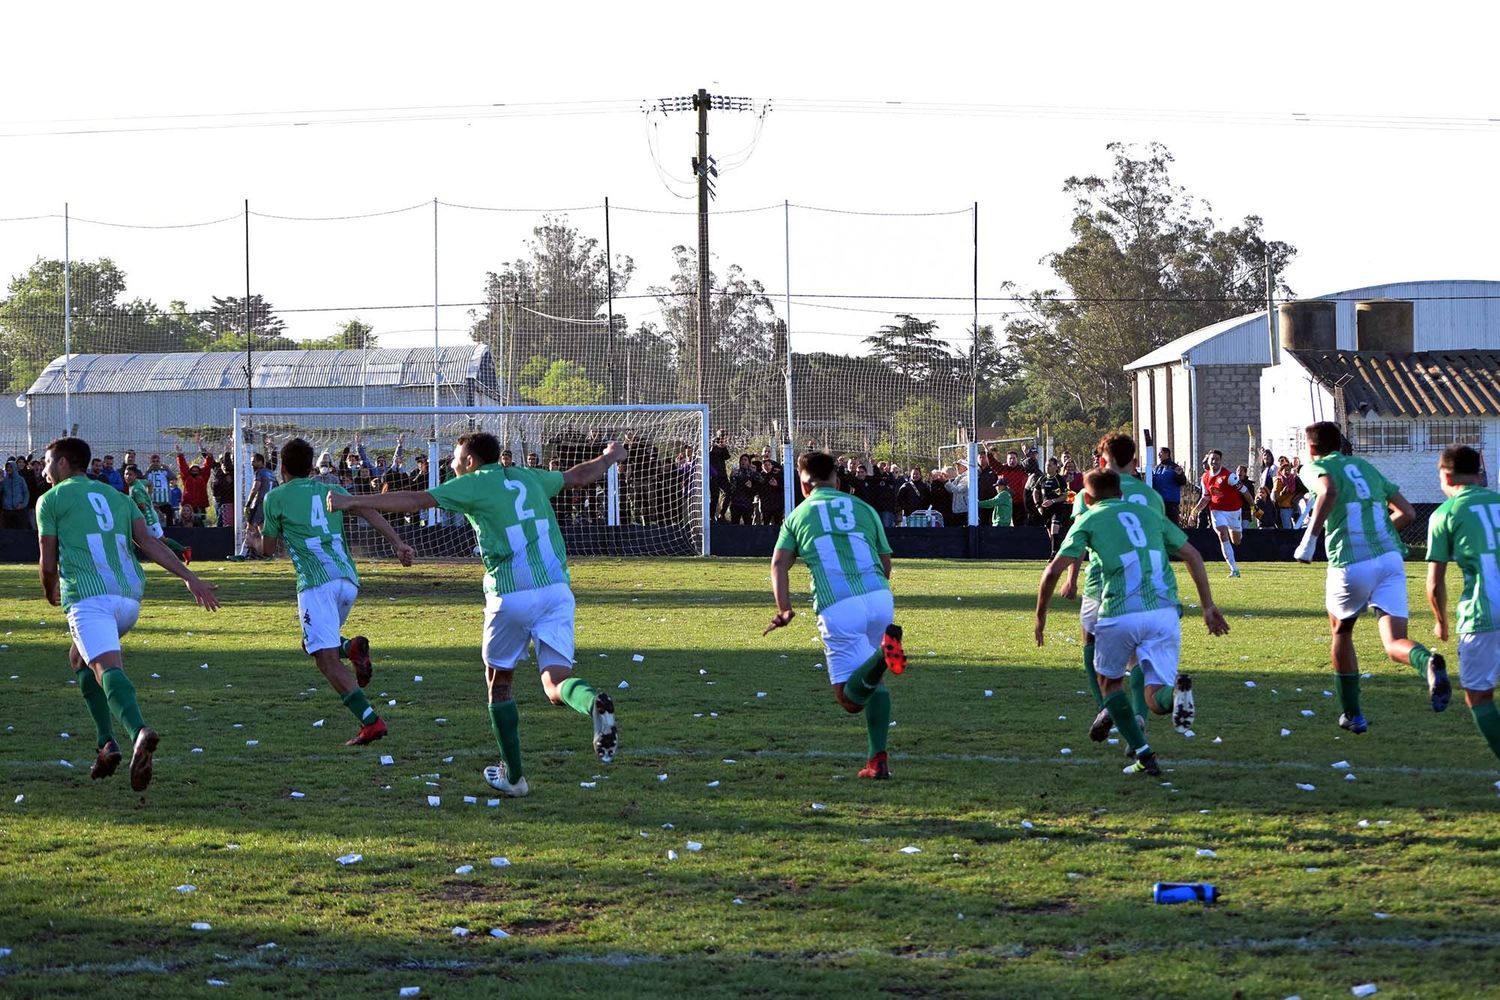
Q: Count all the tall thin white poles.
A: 3